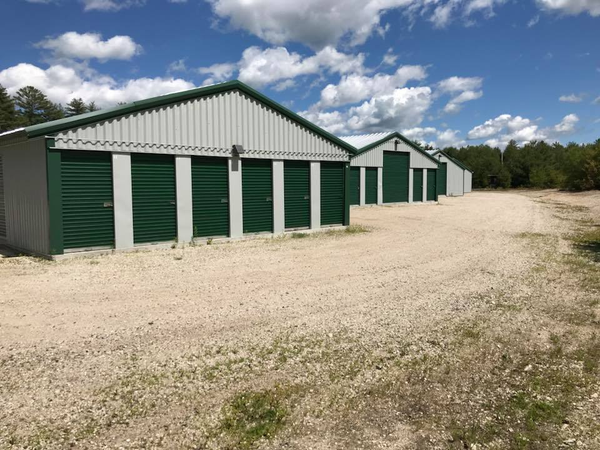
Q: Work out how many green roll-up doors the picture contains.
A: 12